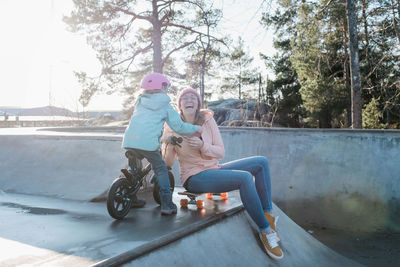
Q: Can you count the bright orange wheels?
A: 4